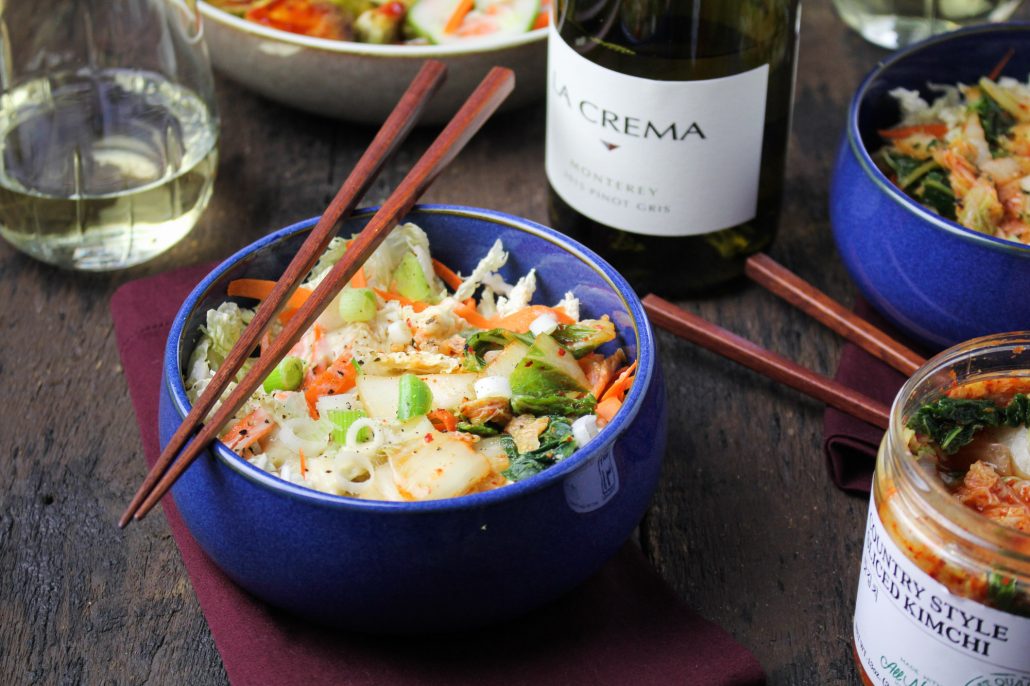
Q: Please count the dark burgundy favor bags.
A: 0